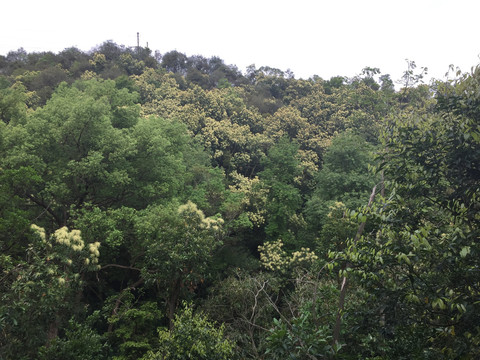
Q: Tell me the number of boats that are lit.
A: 0